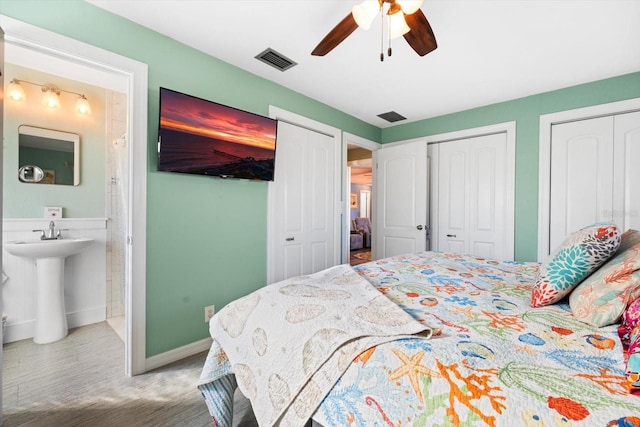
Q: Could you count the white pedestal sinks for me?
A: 1